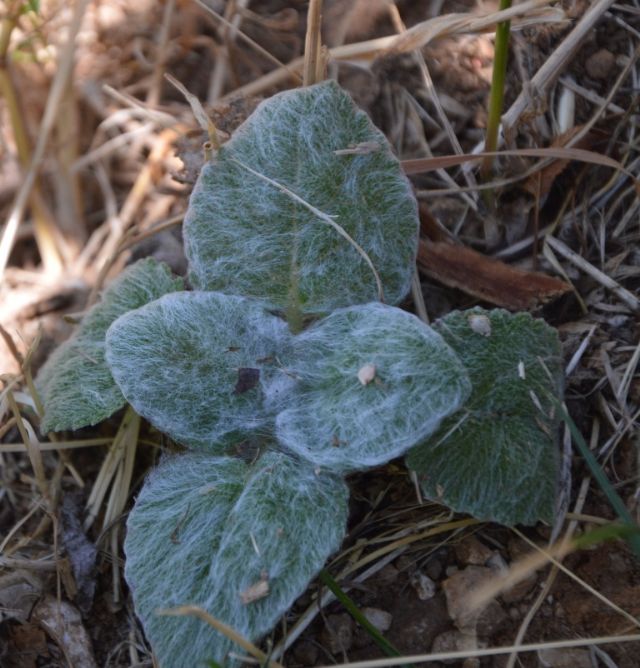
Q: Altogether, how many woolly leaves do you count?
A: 6